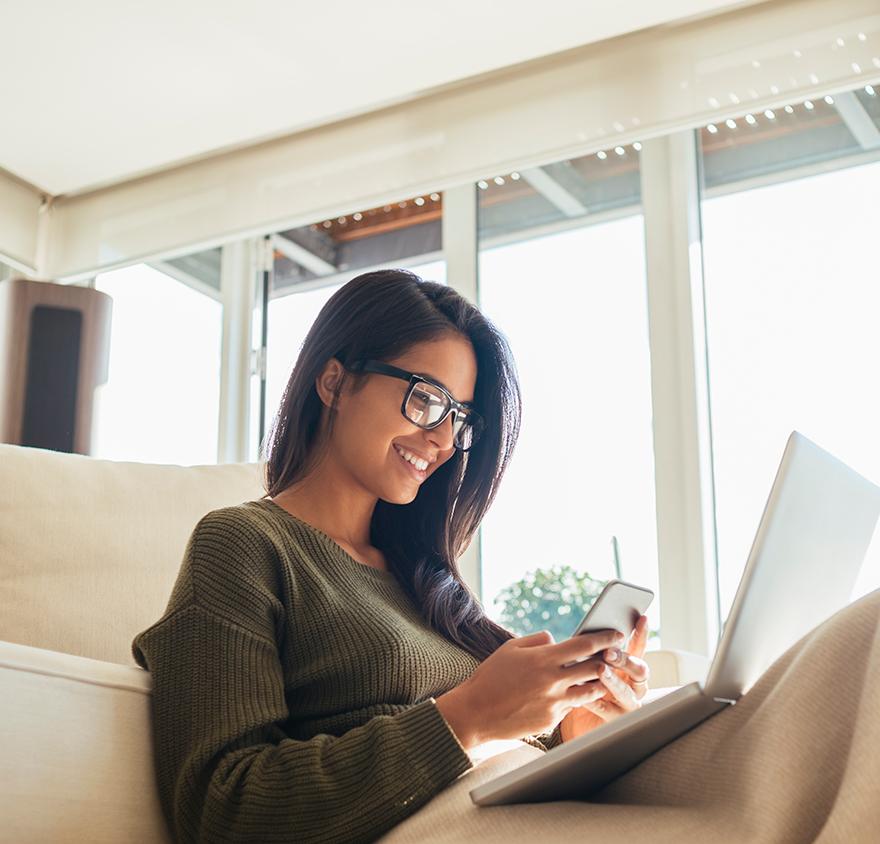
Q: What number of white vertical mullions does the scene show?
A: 3